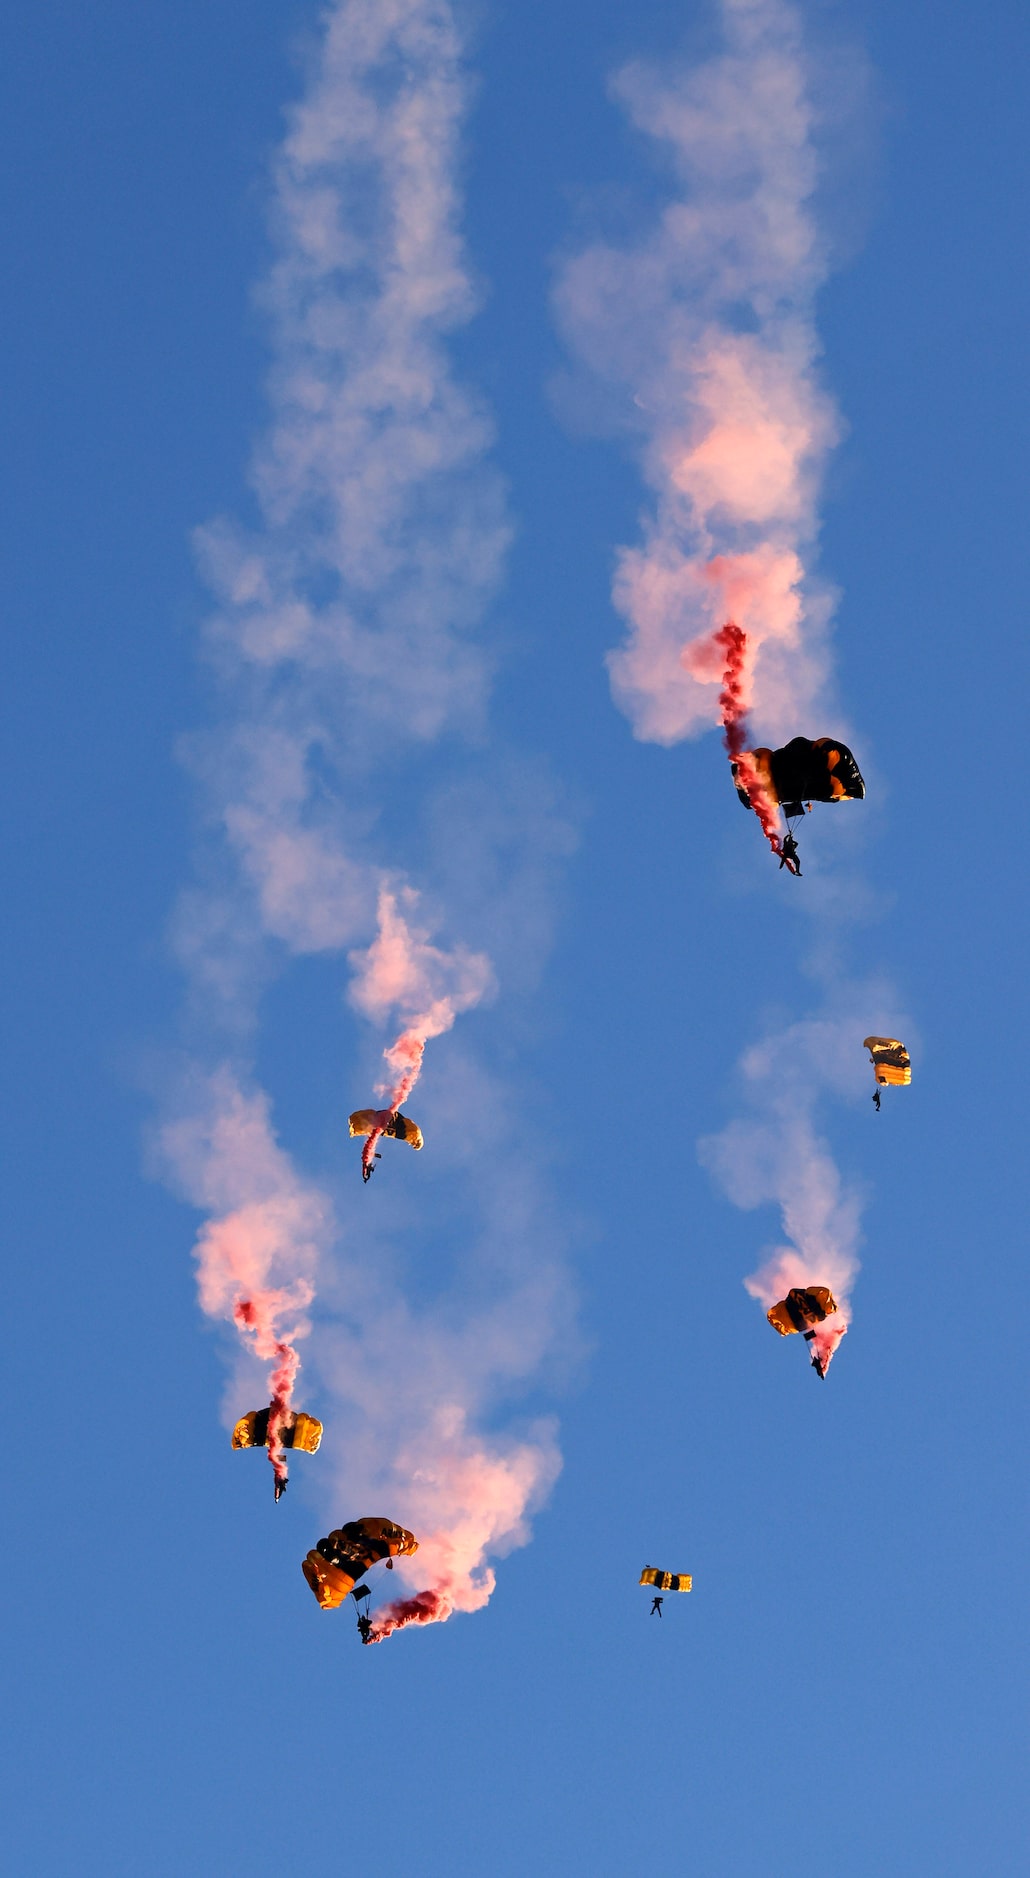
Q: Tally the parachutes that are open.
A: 7